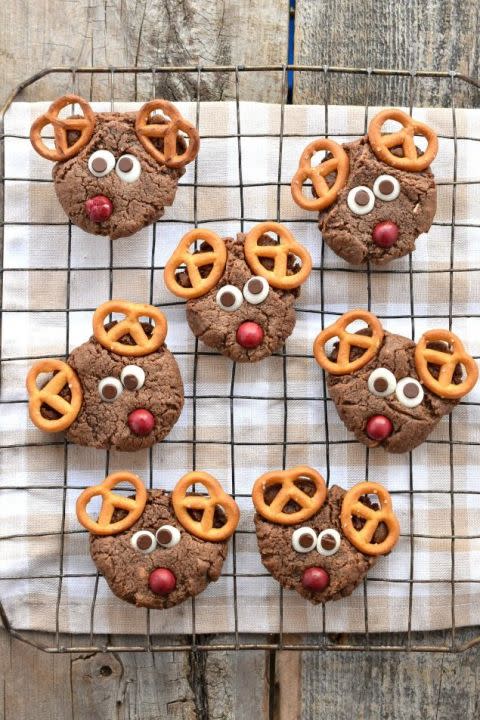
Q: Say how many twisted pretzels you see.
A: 14